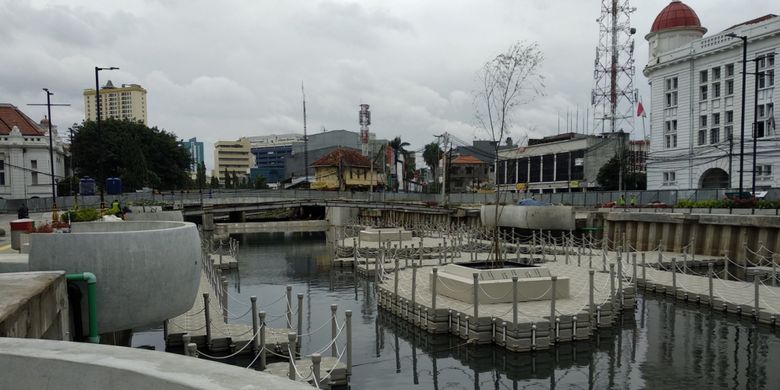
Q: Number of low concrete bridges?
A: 1